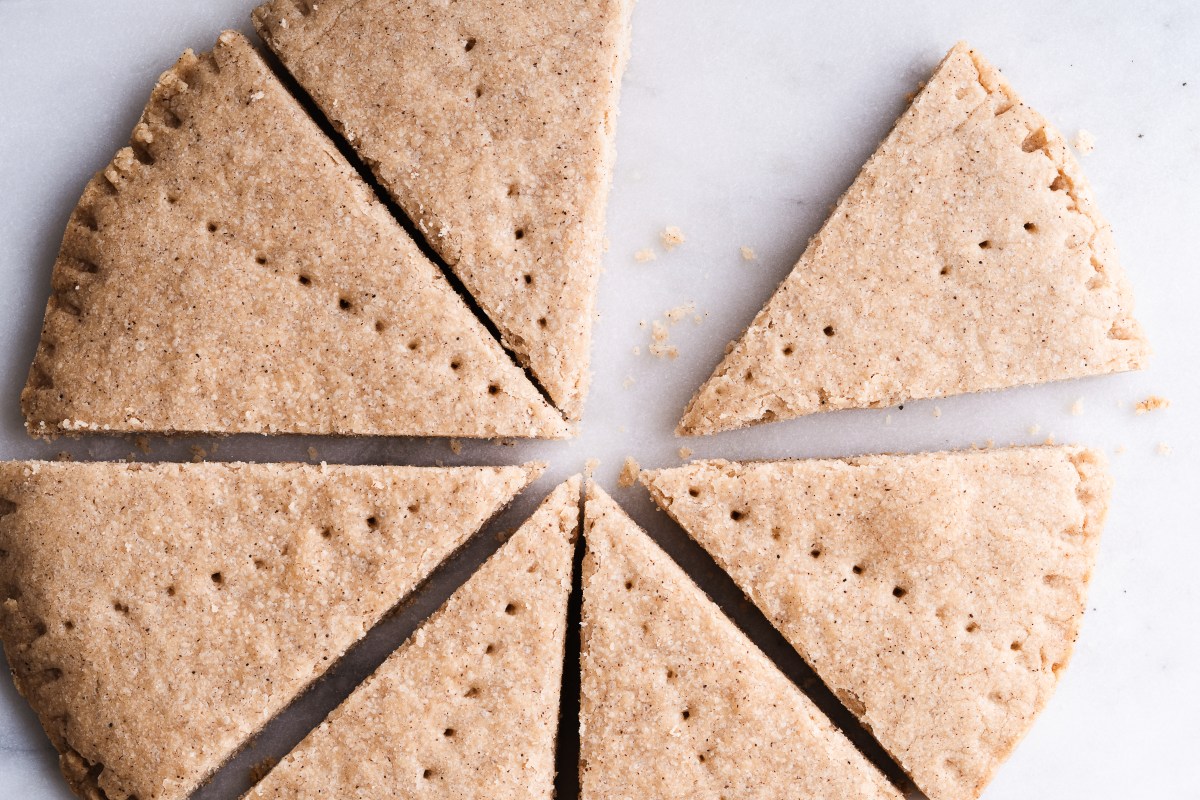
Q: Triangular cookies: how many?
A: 7